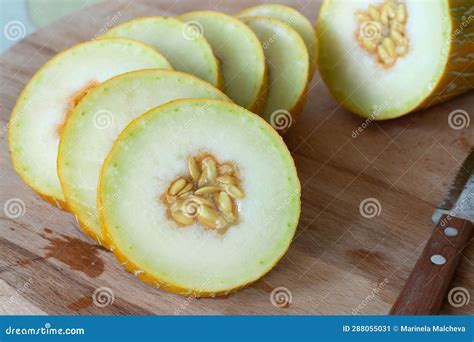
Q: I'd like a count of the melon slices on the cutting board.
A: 7